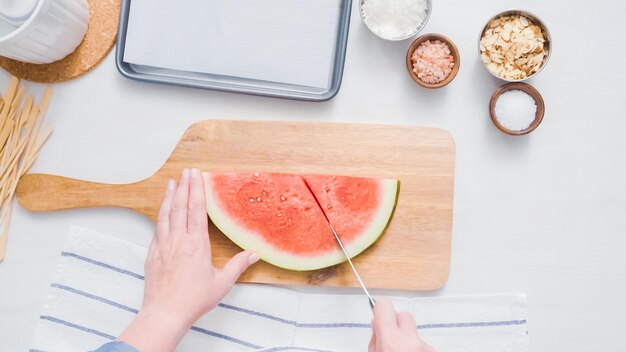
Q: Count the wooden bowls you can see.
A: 2